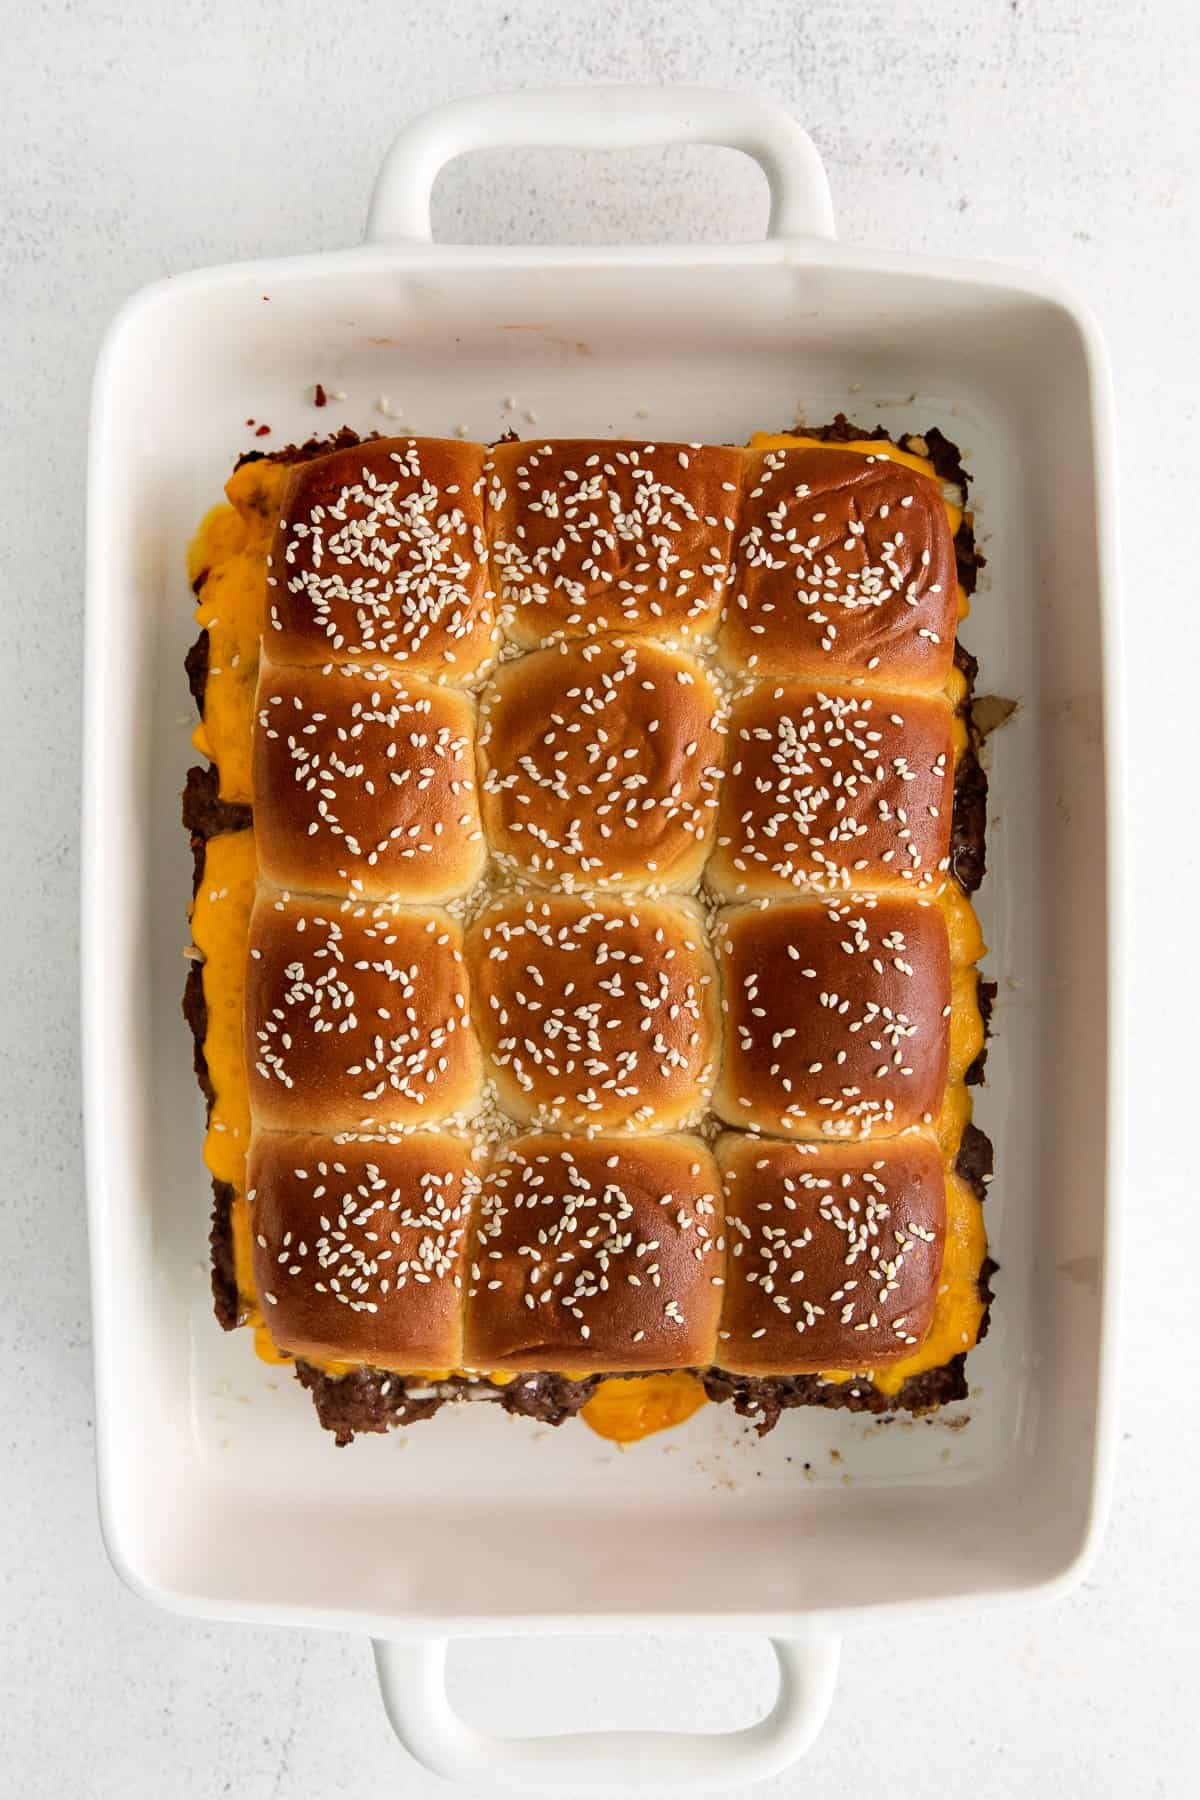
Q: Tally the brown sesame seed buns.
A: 12